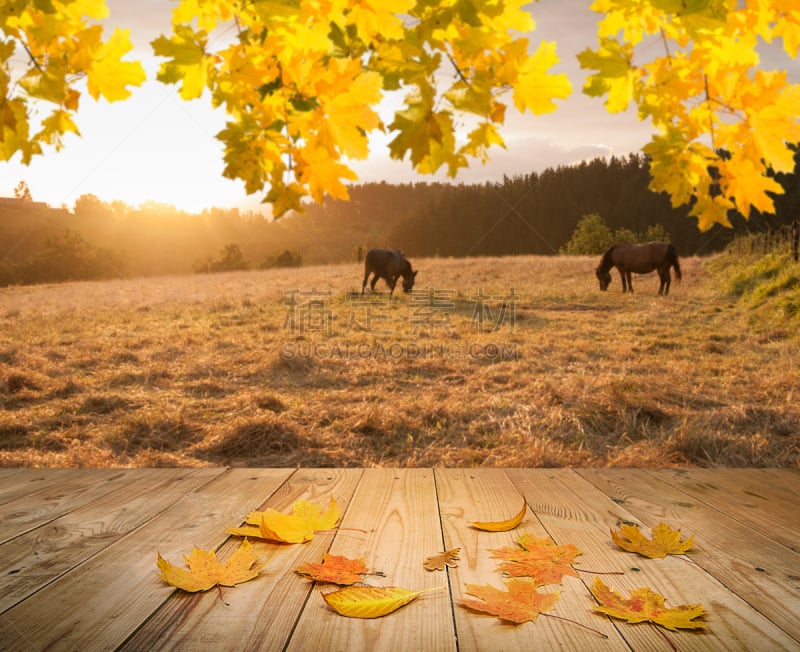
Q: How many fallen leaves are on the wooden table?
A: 10